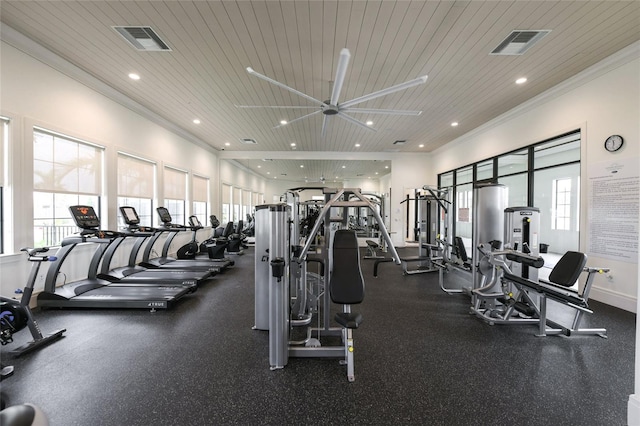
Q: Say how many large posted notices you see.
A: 1